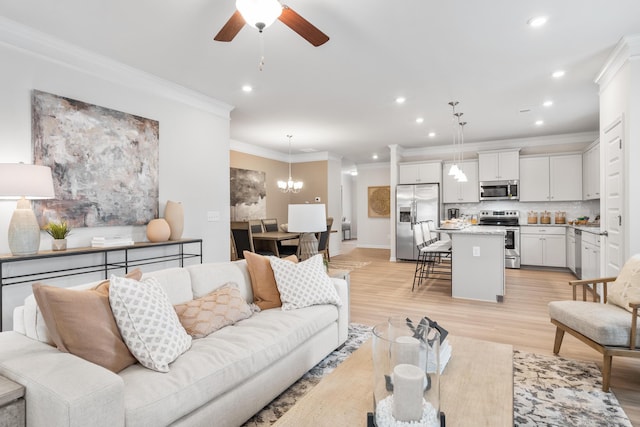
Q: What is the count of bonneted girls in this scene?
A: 0